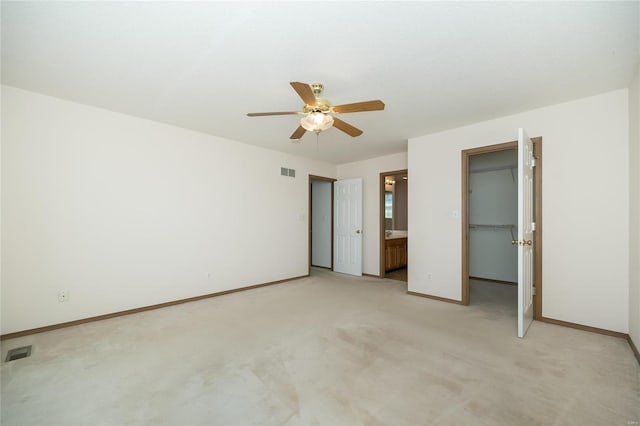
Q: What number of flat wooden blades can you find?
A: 5